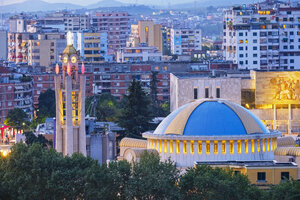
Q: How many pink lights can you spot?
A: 3